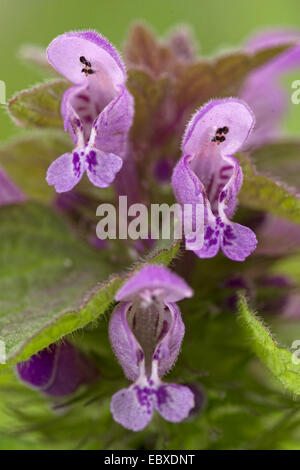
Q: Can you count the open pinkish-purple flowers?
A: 3